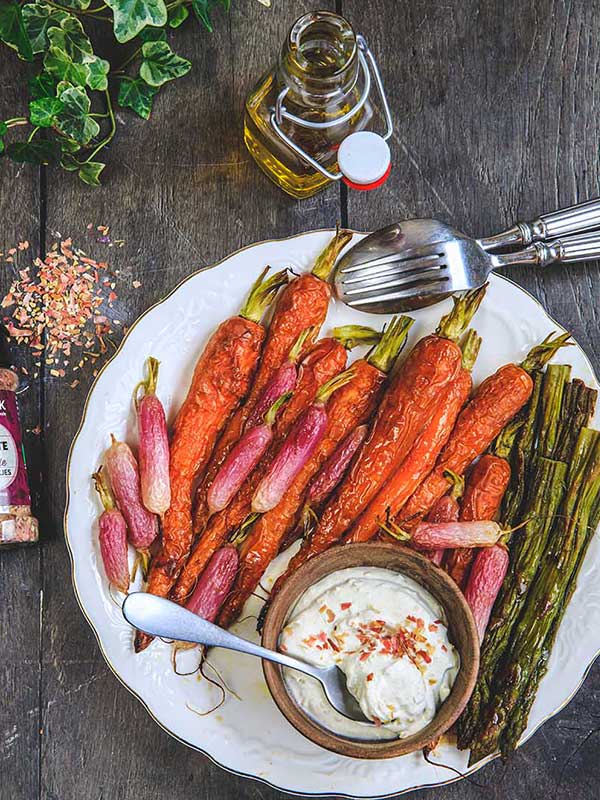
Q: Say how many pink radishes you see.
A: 11